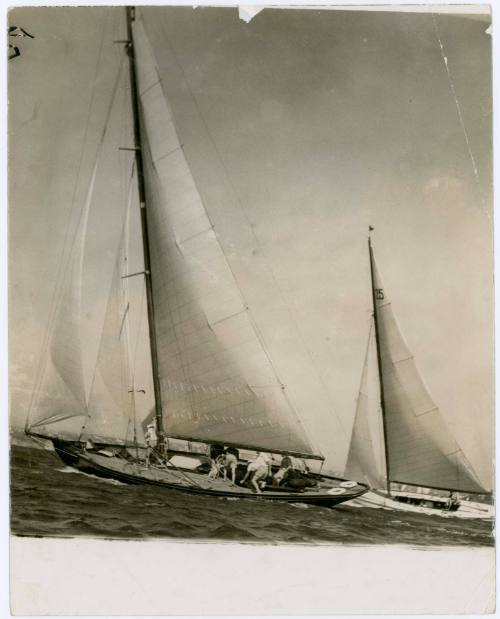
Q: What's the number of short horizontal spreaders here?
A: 3